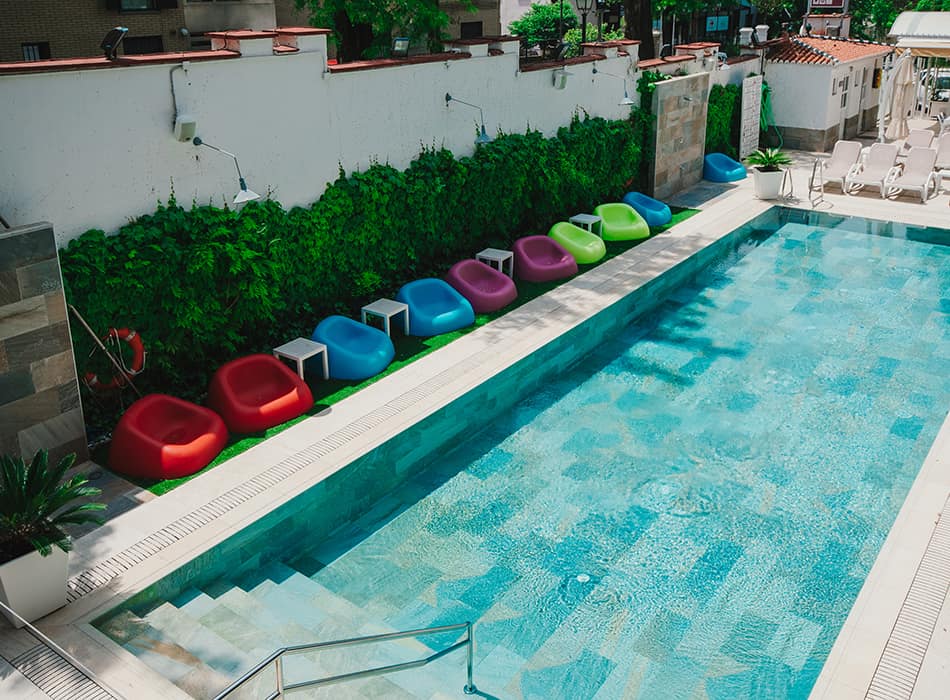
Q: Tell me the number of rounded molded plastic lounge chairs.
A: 10